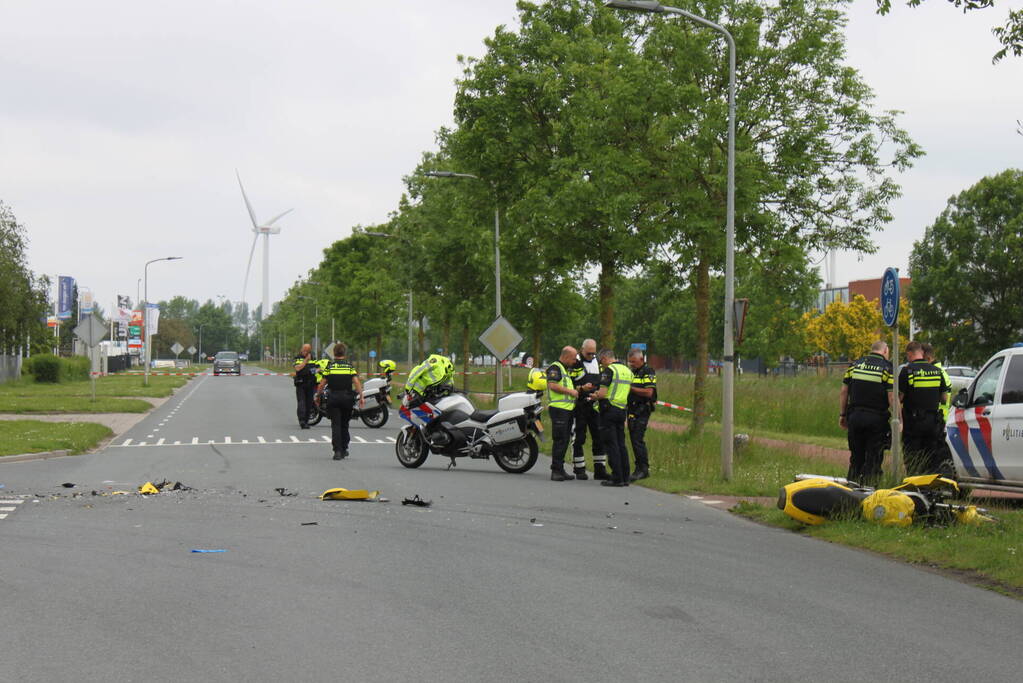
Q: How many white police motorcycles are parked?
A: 2